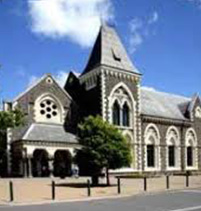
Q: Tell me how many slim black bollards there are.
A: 7